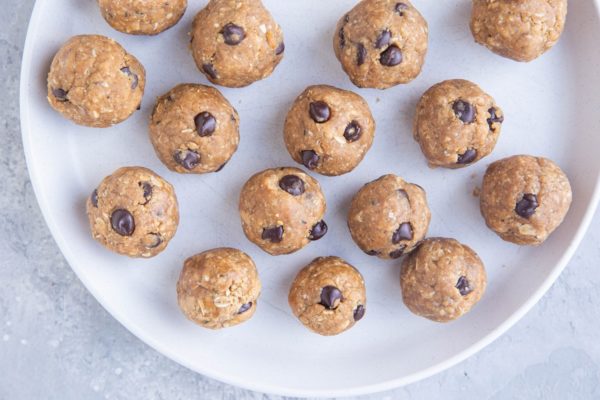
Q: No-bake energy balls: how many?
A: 15